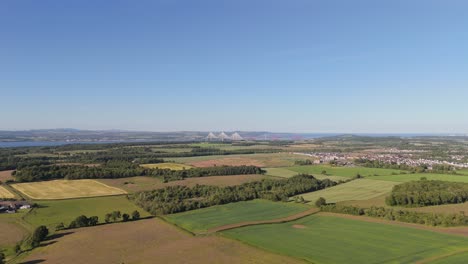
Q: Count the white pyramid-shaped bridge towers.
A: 3